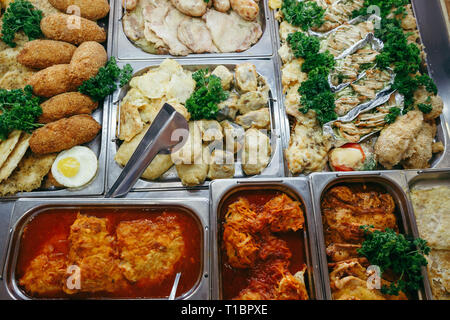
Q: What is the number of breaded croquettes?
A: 7